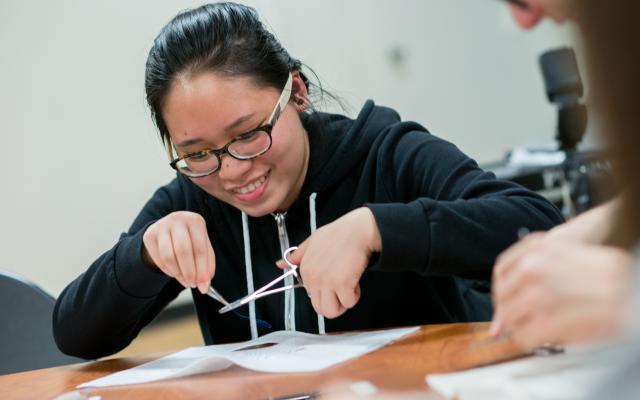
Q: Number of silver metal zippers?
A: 1